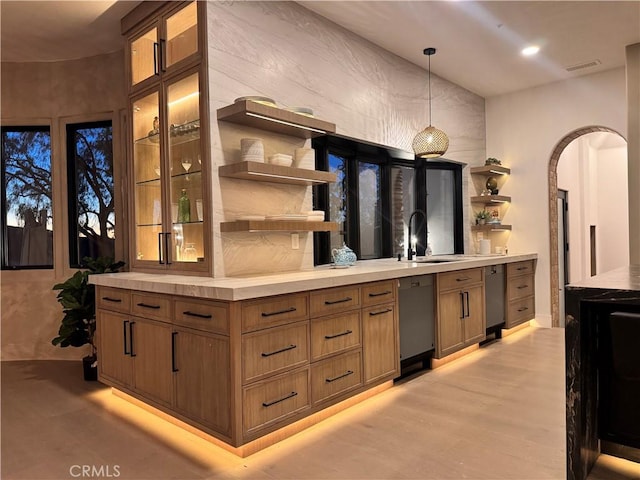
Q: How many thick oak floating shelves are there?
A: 6